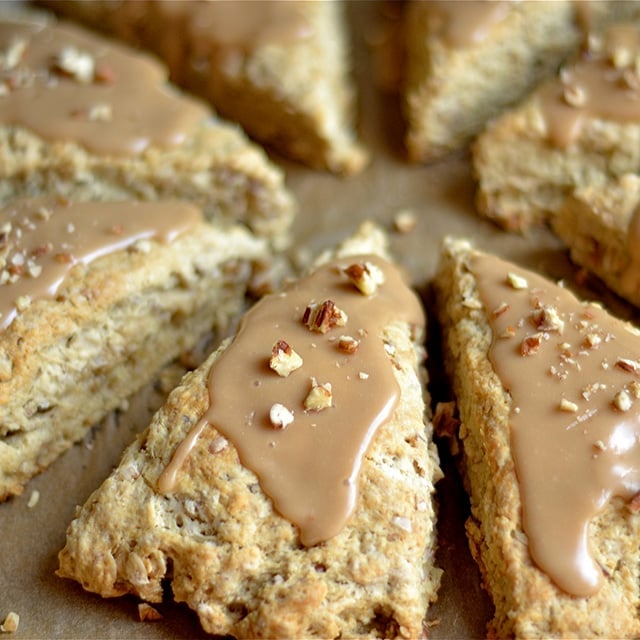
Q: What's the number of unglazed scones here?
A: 0